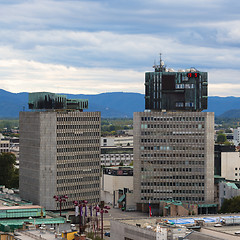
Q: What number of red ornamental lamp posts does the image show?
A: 3